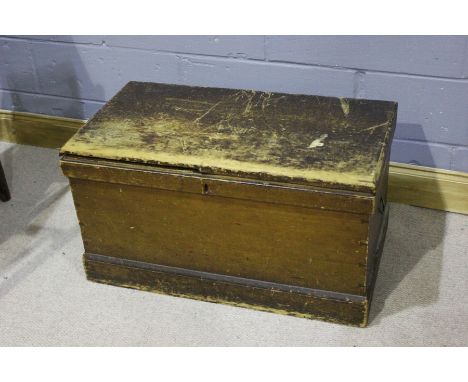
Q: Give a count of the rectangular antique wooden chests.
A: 1